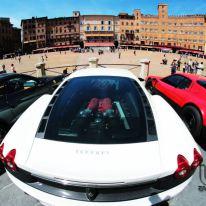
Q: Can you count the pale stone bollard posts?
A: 3